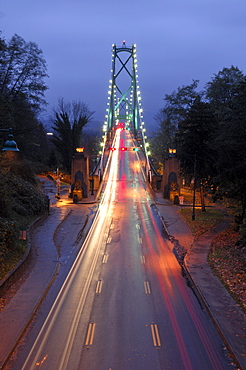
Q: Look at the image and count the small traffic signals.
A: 3